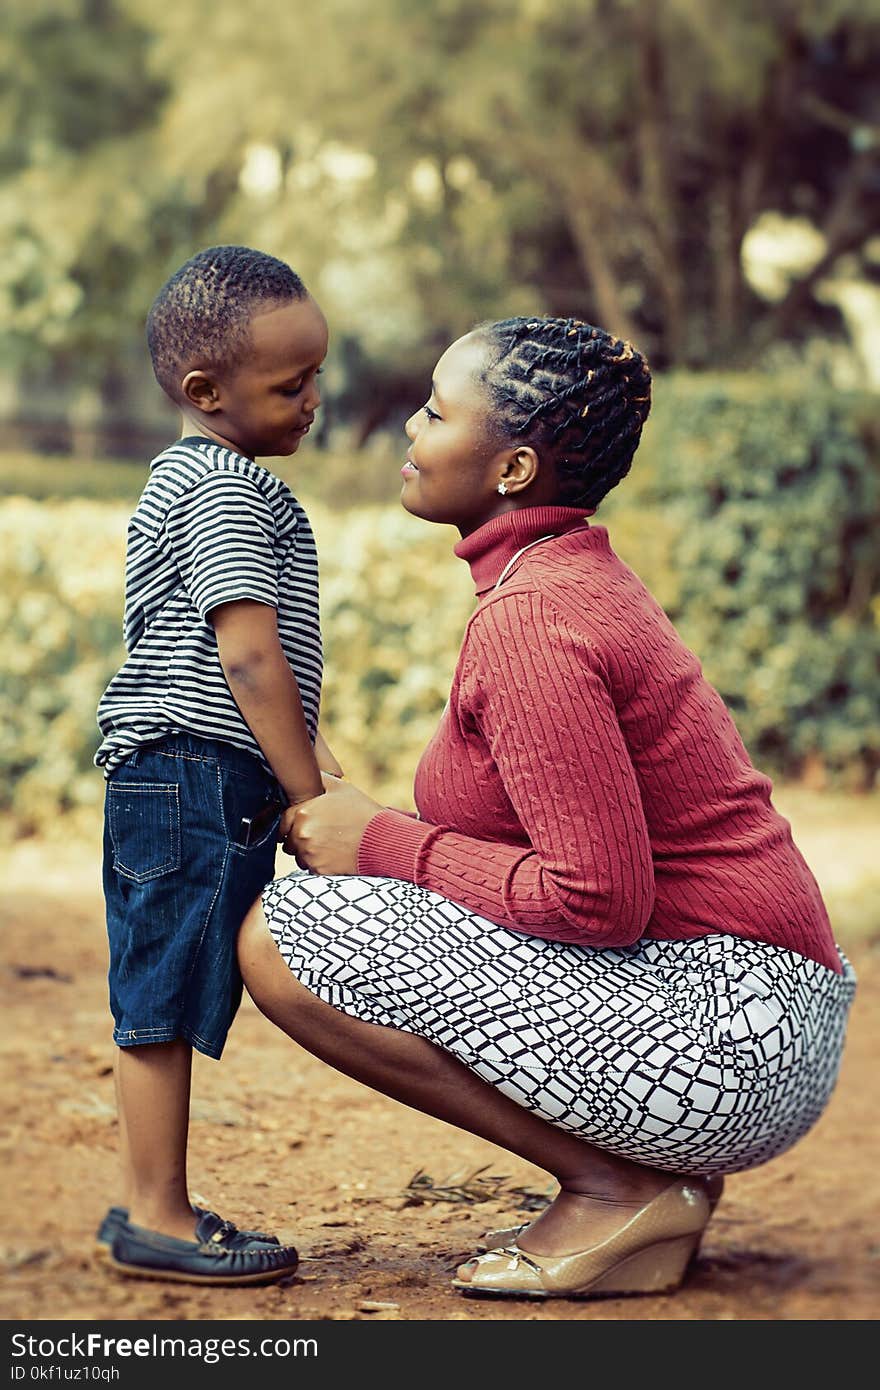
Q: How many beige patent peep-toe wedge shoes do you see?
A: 2